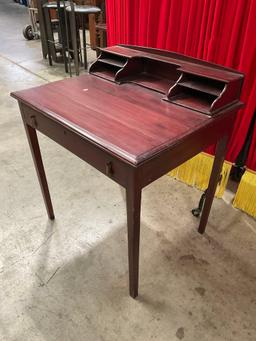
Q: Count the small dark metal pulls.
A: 2